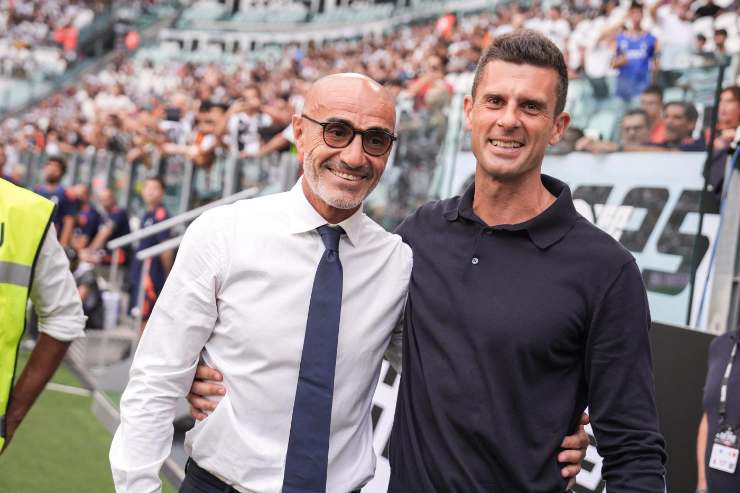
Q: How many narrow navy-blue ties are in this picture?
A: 1